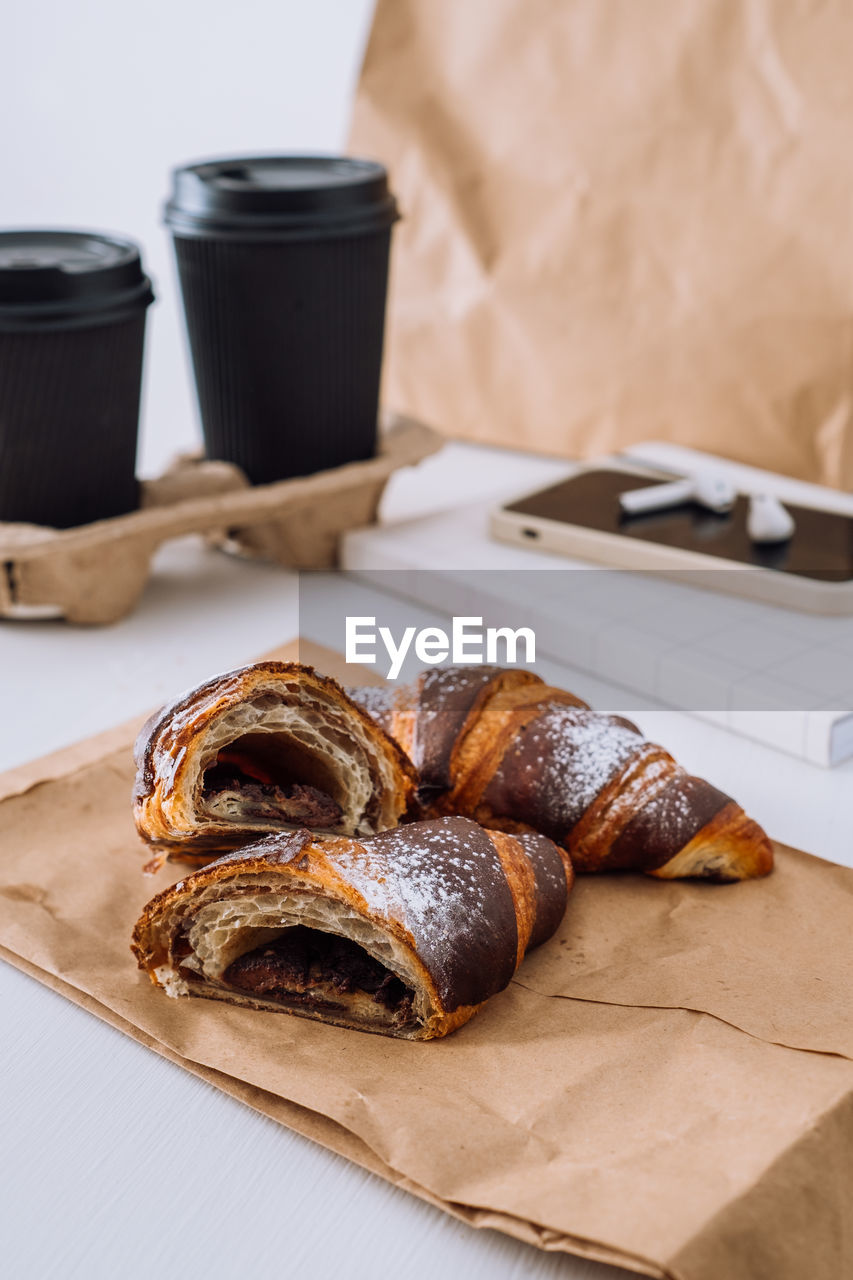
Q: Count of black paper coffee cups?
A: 2